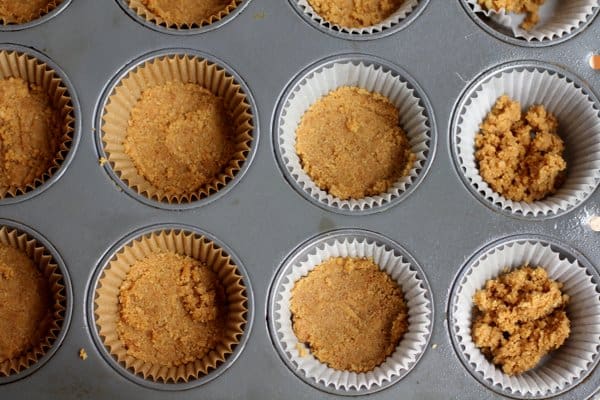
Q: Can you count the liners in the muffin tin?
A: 12